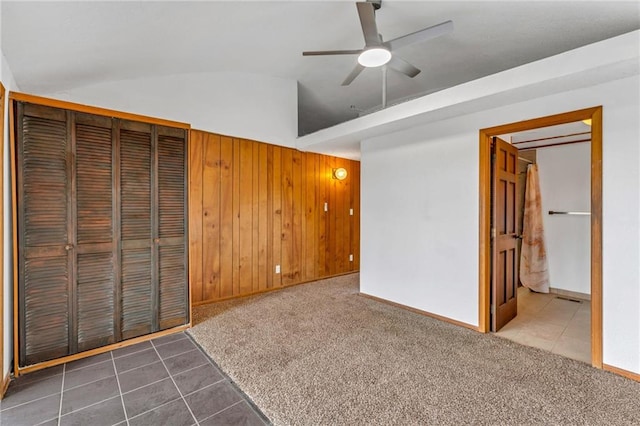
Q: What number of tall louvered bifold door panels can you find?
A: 4